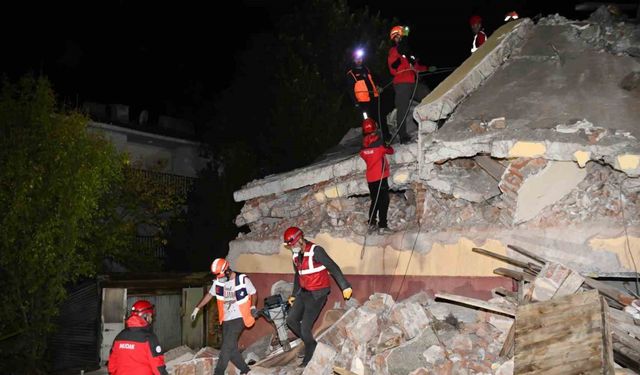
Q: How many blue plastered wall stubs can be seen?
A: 0